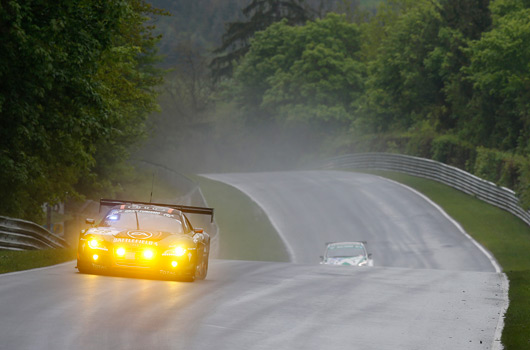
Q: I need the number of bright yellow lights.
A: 6